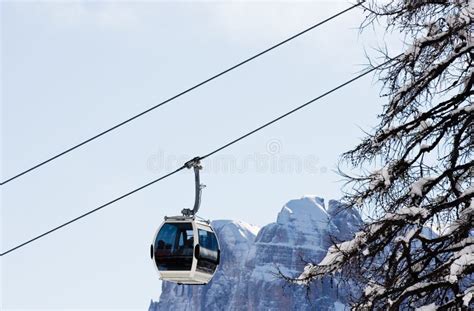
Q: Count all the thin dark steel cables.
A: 2